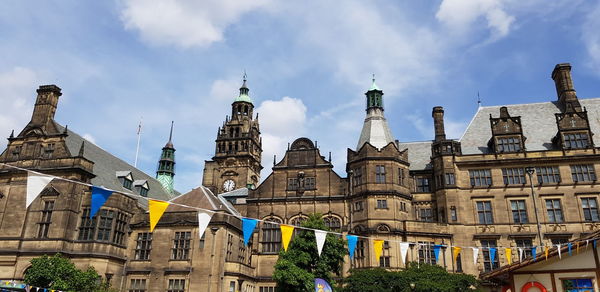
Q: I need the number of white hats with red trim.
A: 0